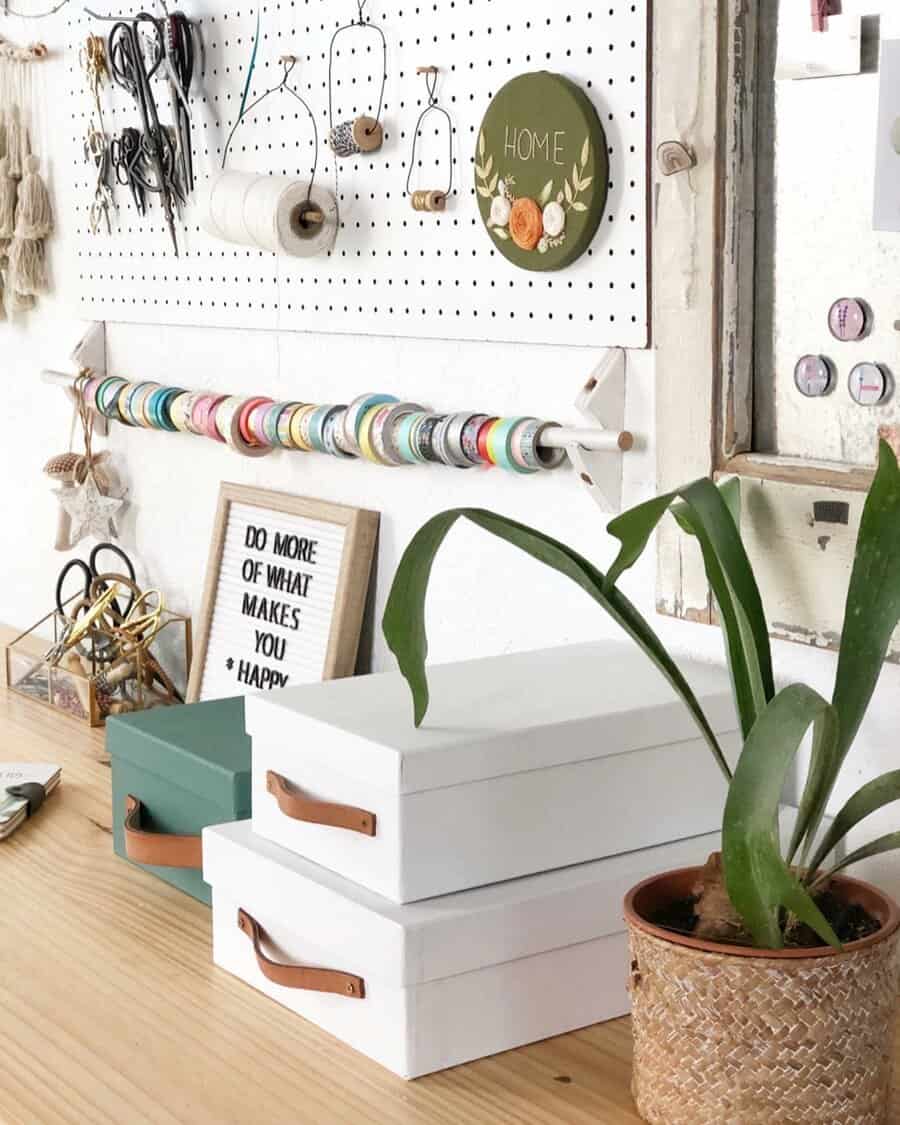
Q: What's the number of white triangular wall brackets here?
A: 2